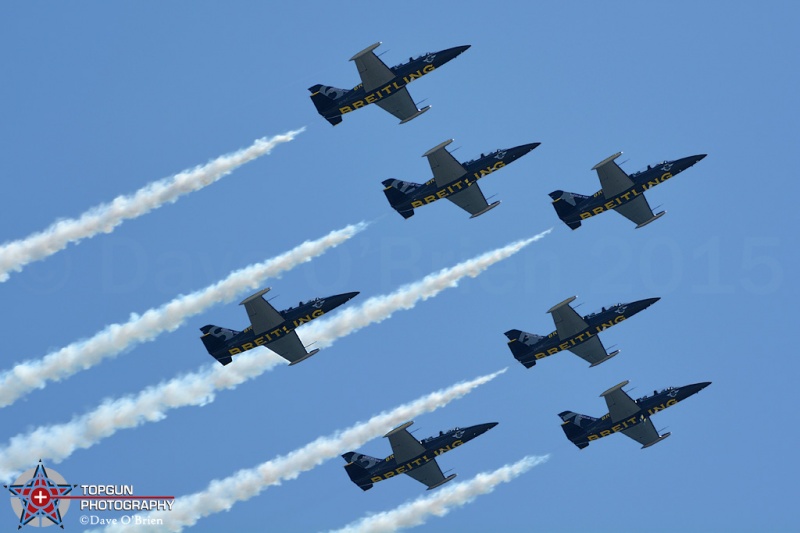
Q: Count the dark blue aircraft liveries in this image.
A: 7